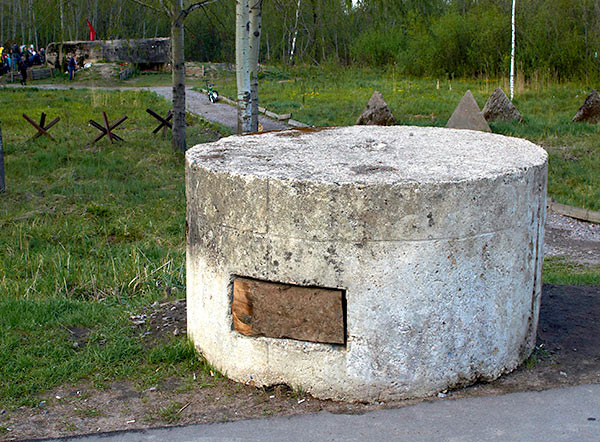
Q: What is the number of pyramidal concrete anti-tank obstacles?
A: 4